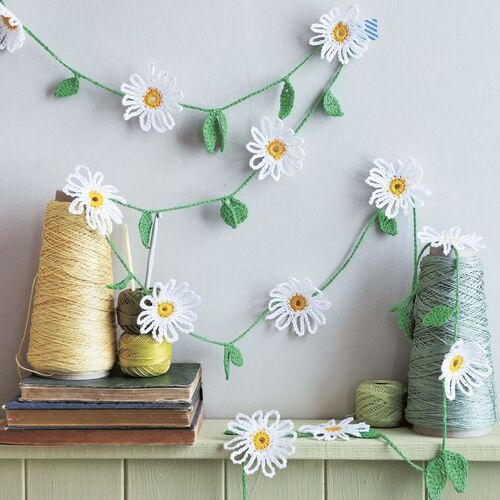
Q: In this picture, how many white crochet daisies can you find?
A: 12